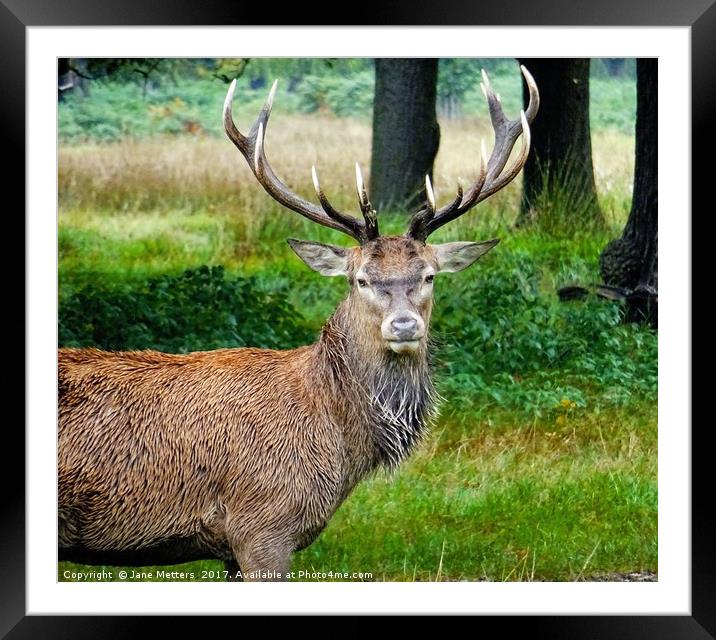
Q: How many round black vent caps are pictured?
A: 0